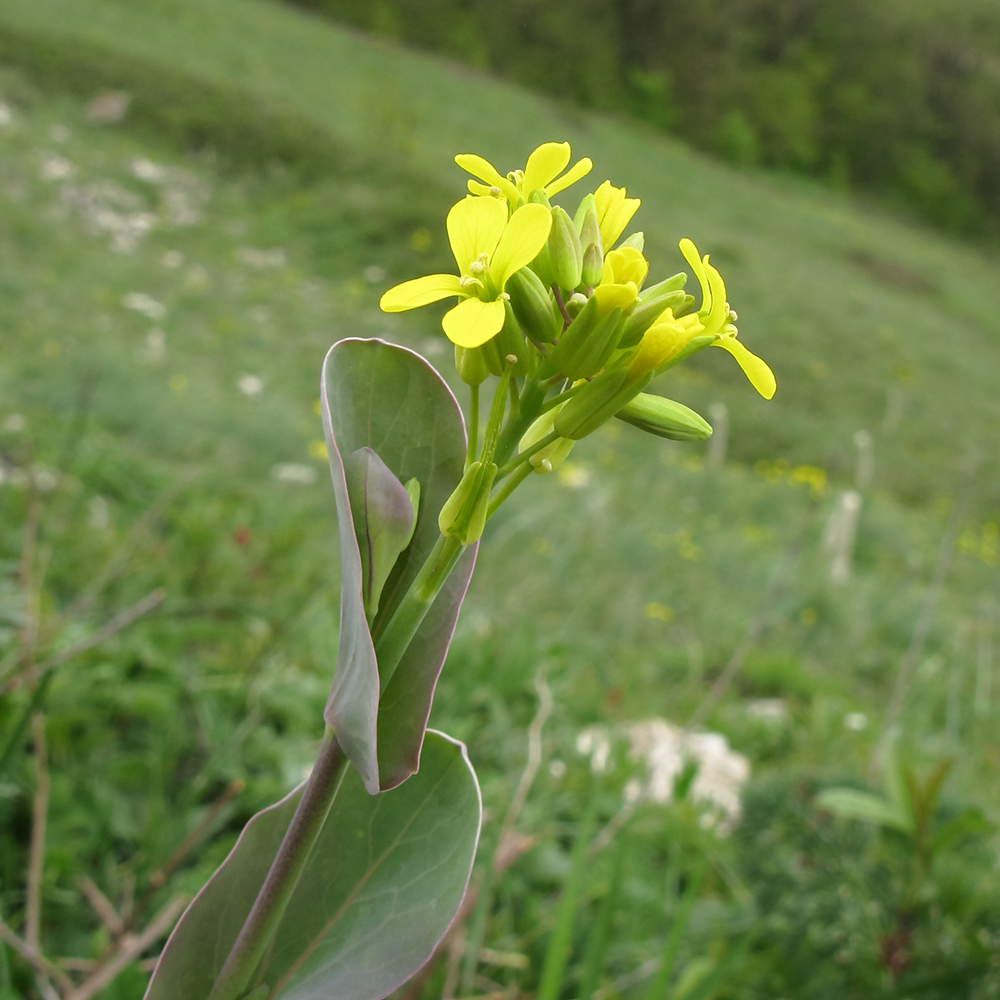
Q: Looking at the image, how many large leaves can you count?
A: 2